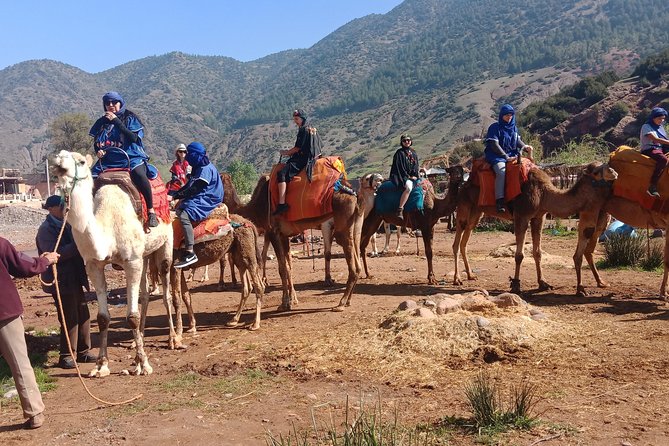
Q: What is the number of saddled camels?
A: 7